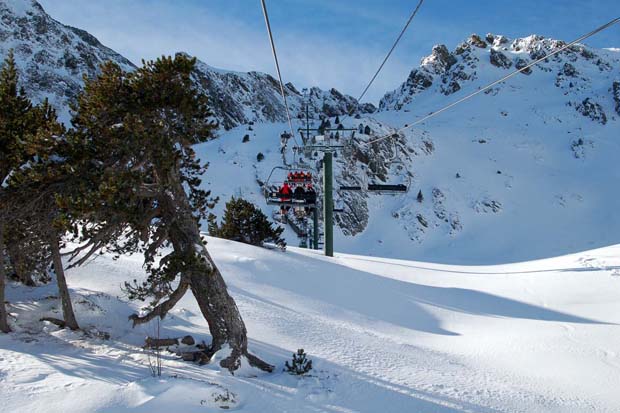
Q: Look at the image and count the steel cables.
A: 3